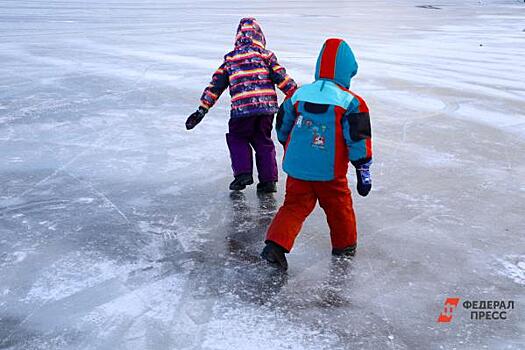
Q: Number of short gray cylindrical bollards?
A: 0